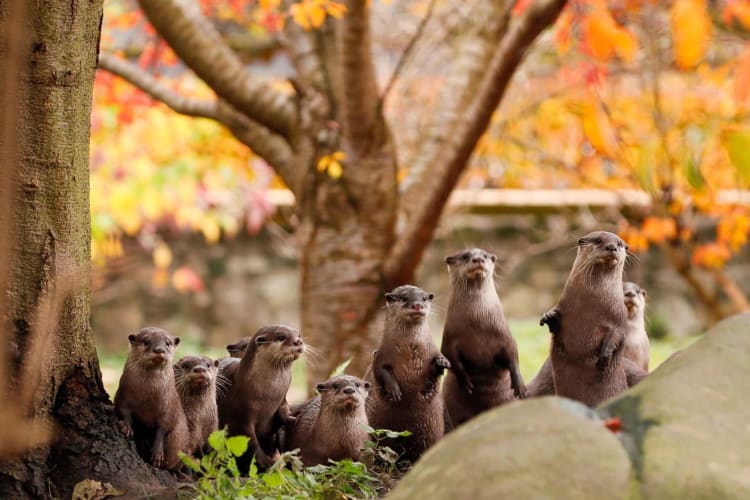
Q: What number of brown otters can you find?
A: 9